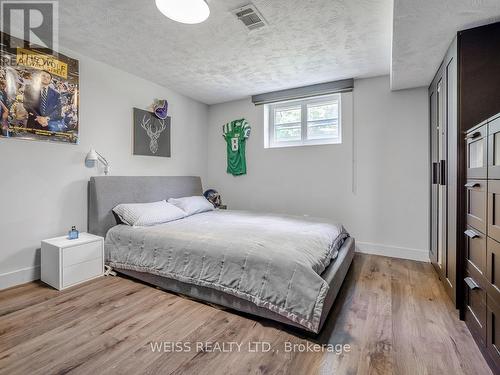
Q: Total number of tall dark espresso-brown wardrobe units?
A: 1